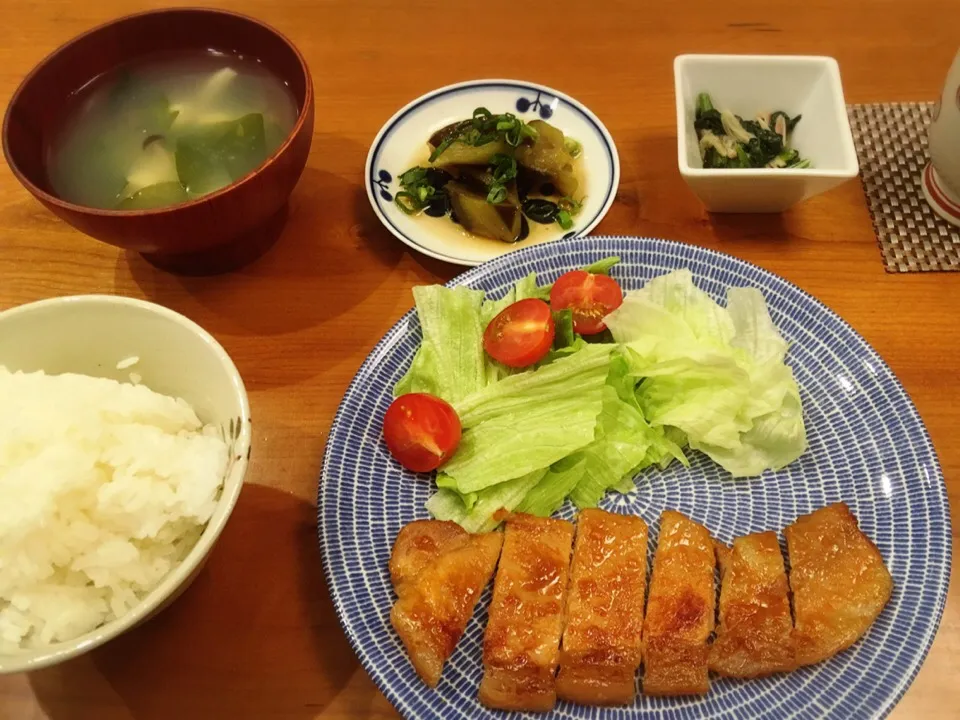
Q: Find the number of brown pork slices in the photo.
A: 6